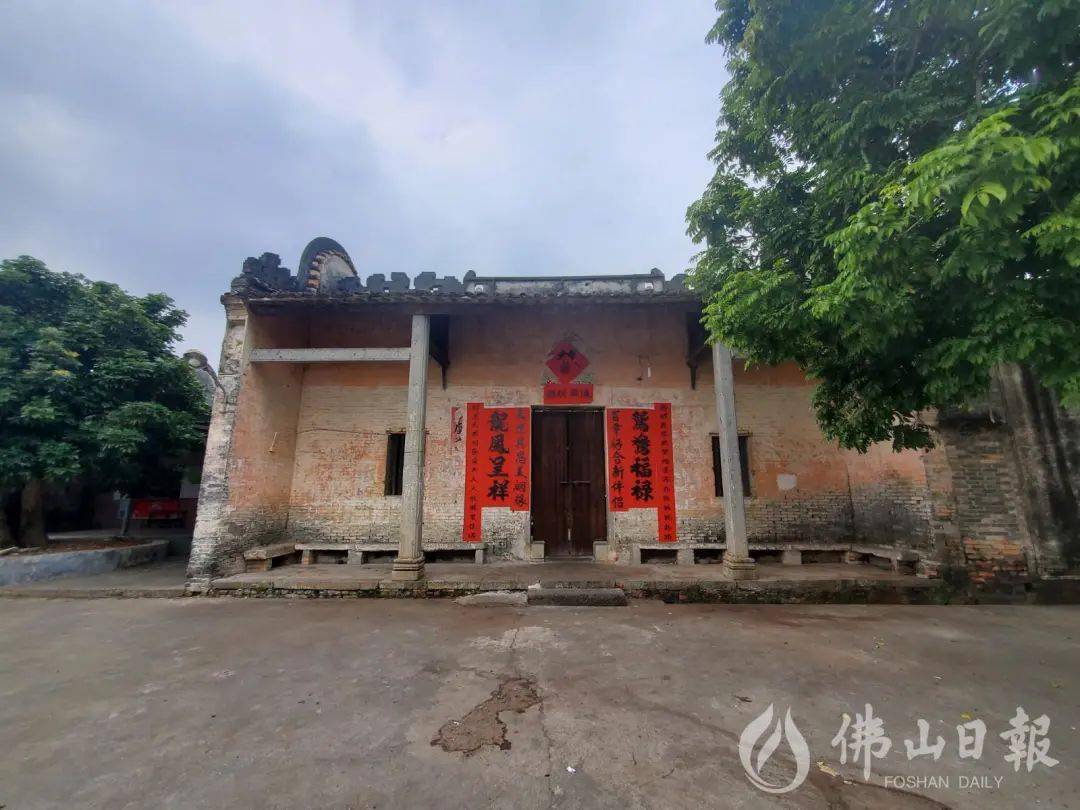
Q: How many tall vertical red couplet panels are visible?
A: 6